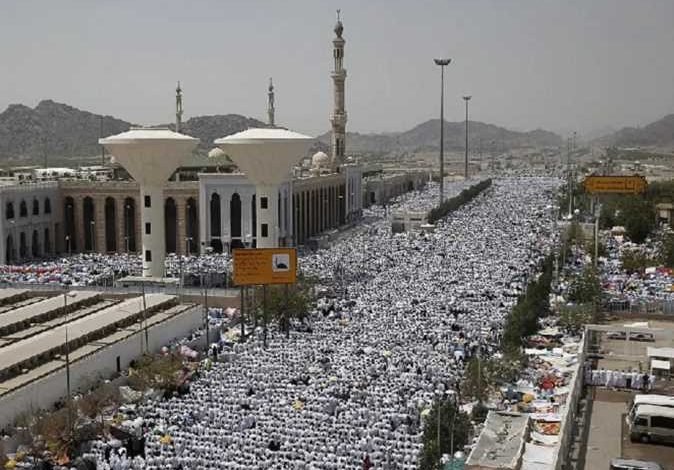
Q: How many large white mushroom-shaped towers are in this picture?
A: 2